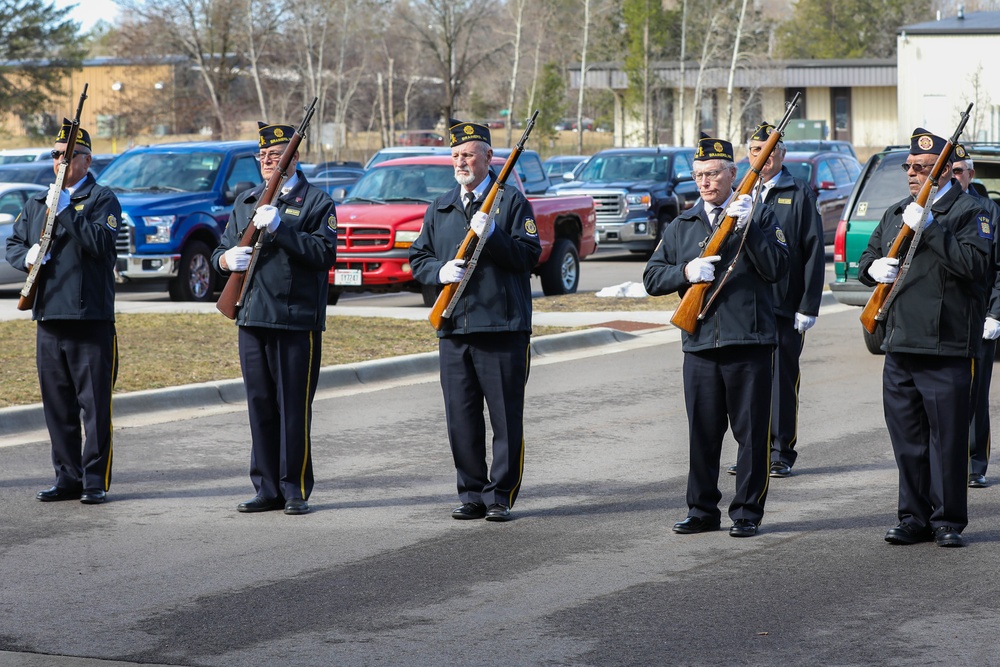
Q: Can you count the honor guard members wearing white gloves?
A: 7